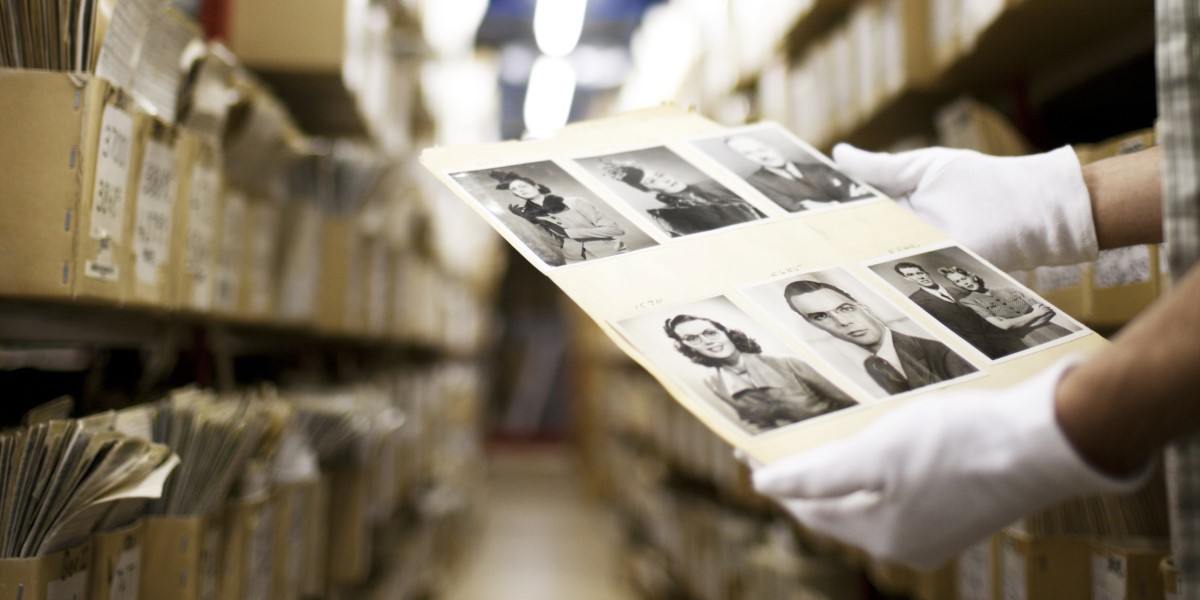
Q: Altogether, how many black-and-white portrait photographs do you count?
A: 6